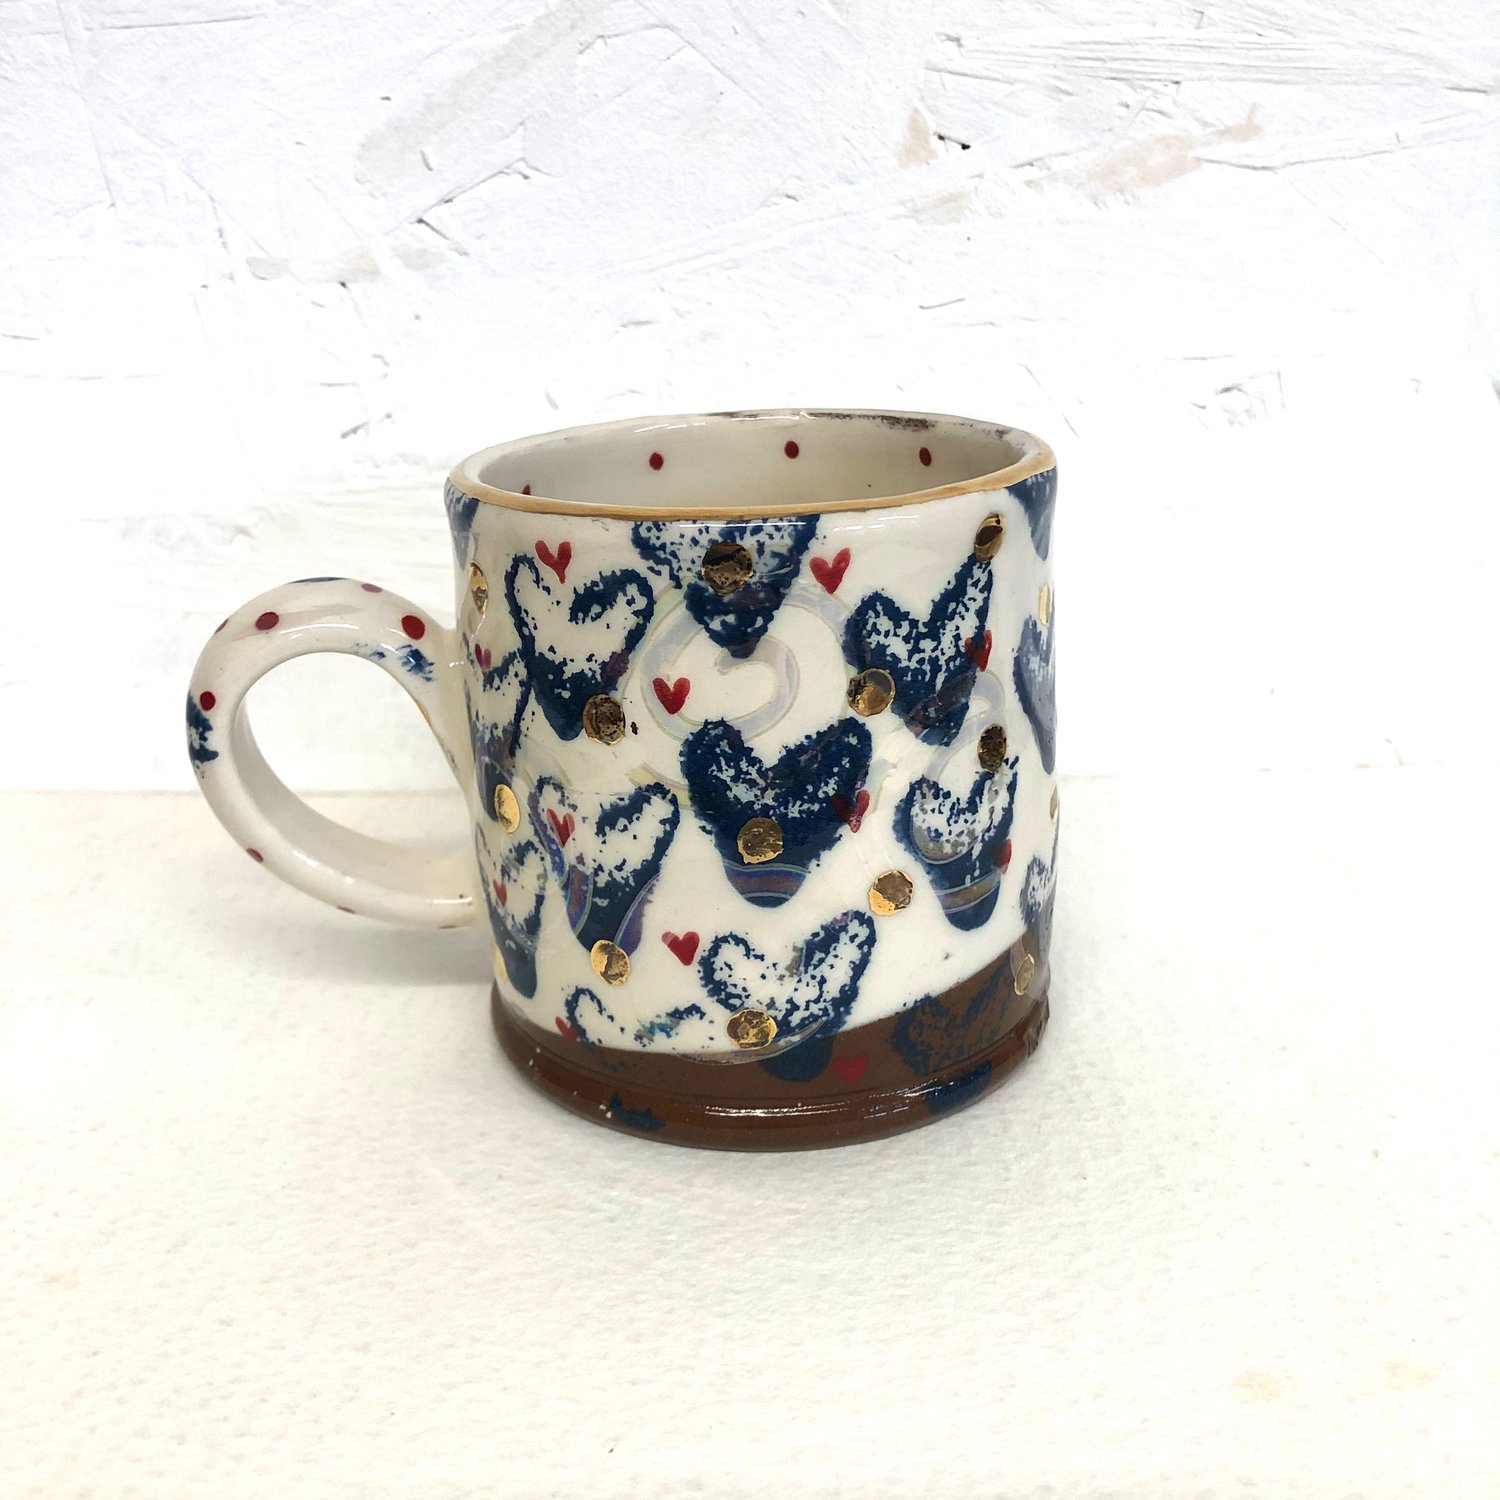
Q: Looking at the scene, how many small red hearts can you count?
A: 12